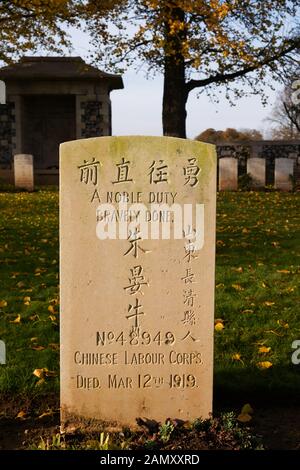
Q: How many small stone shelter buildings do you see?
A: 1